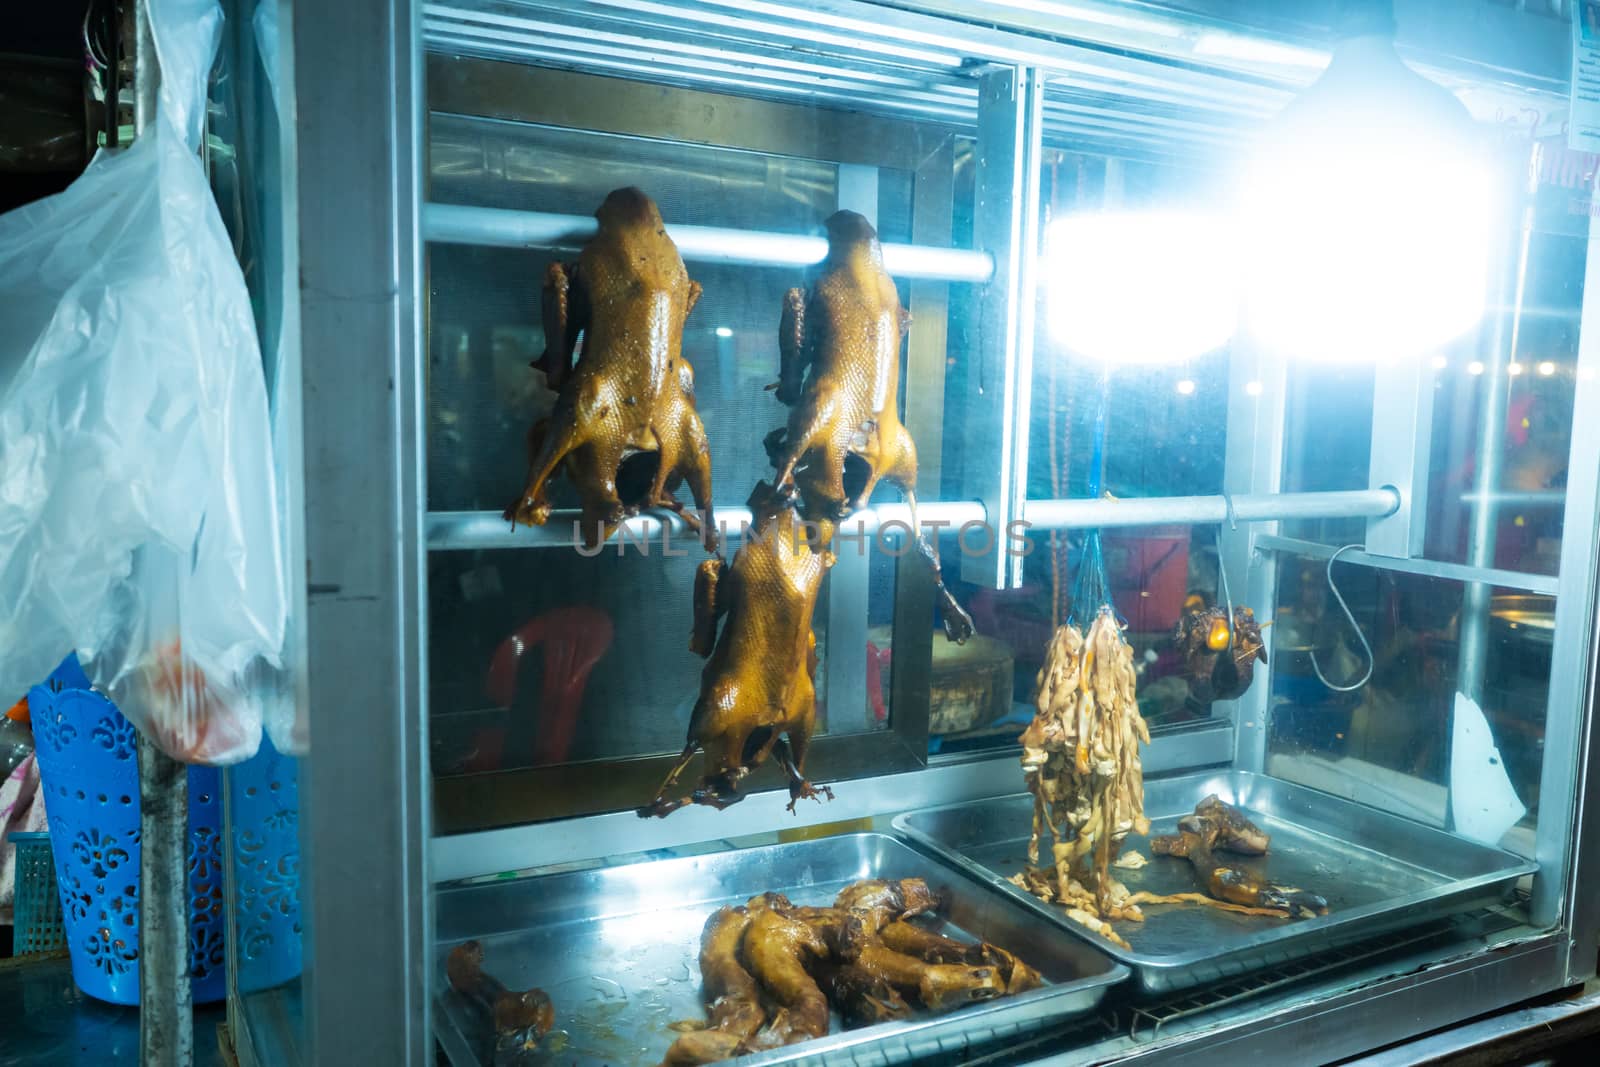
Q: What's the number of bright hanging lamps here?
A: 2